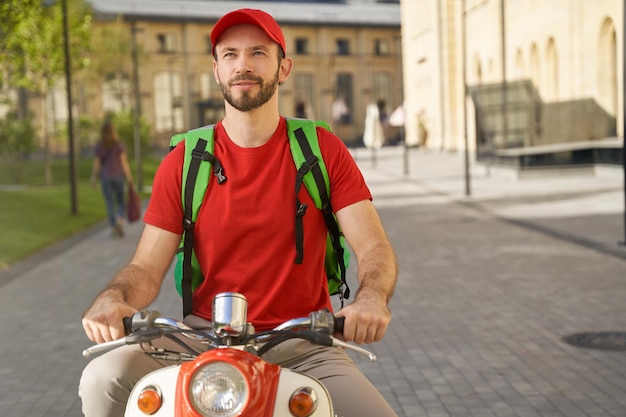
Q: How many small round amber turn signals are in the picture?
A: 2